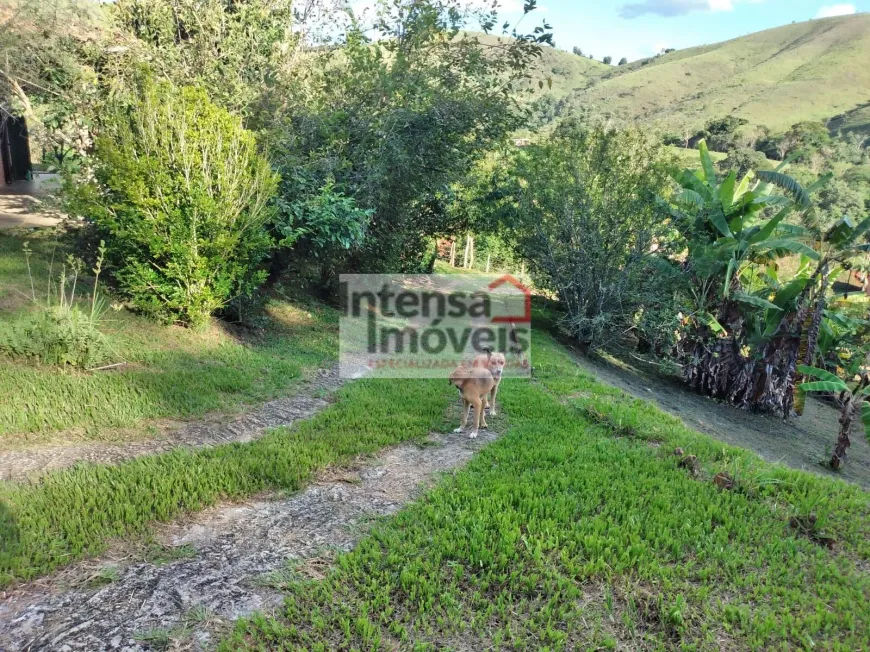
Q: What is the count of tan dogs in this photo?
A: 2